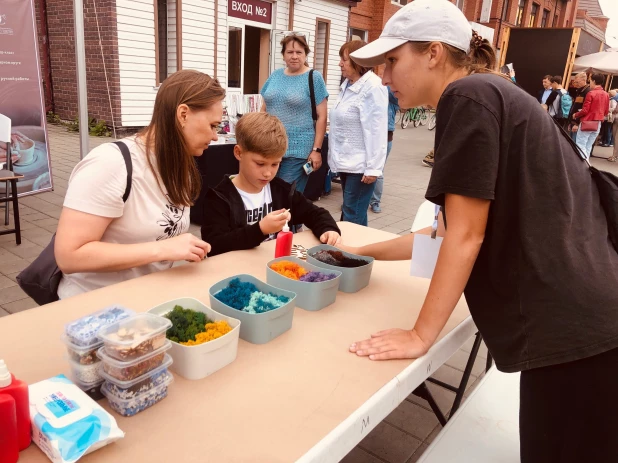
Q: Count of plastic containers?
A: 12